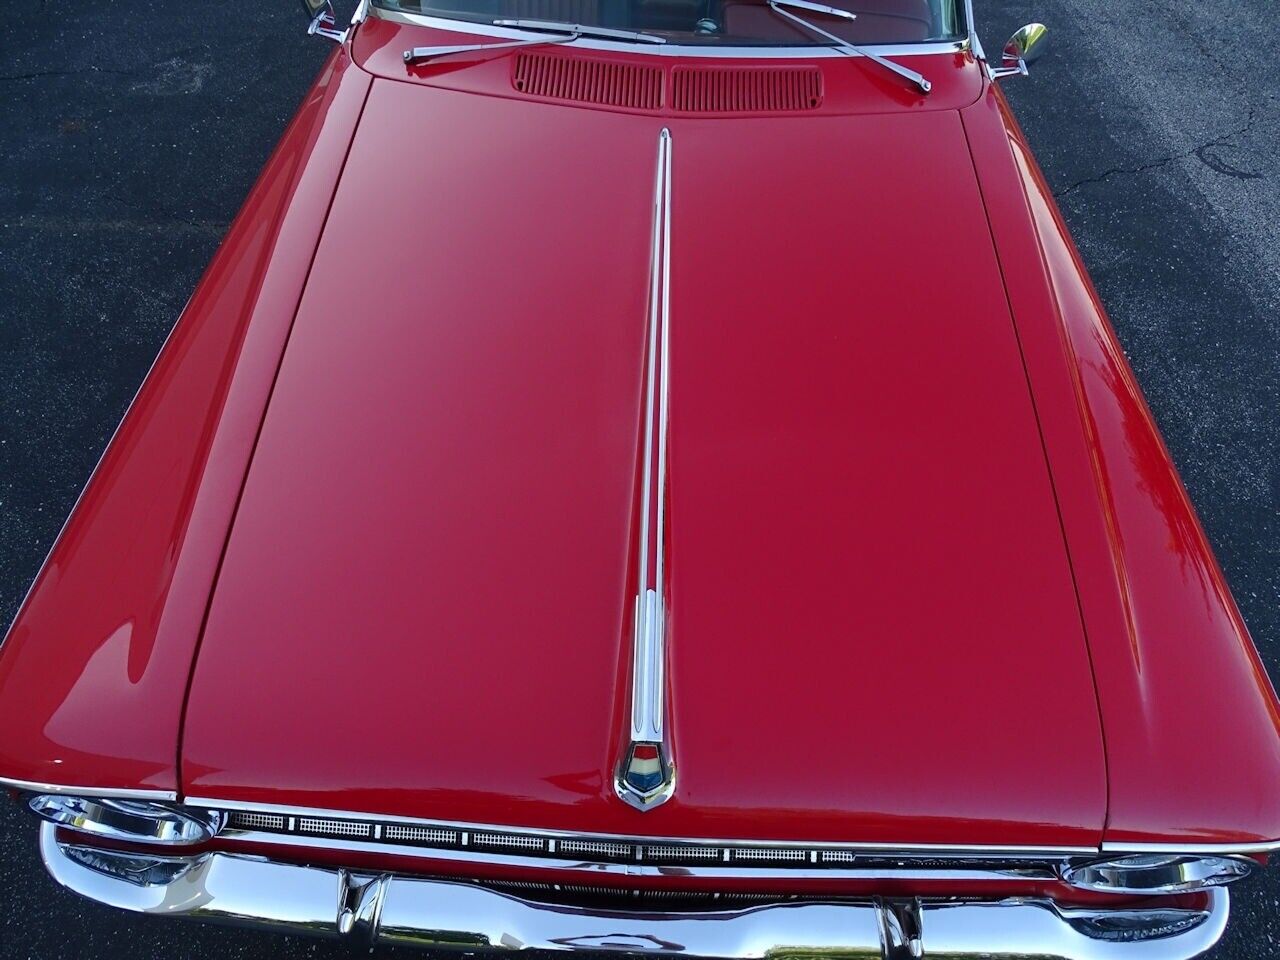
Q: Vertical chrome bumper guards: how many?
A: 2